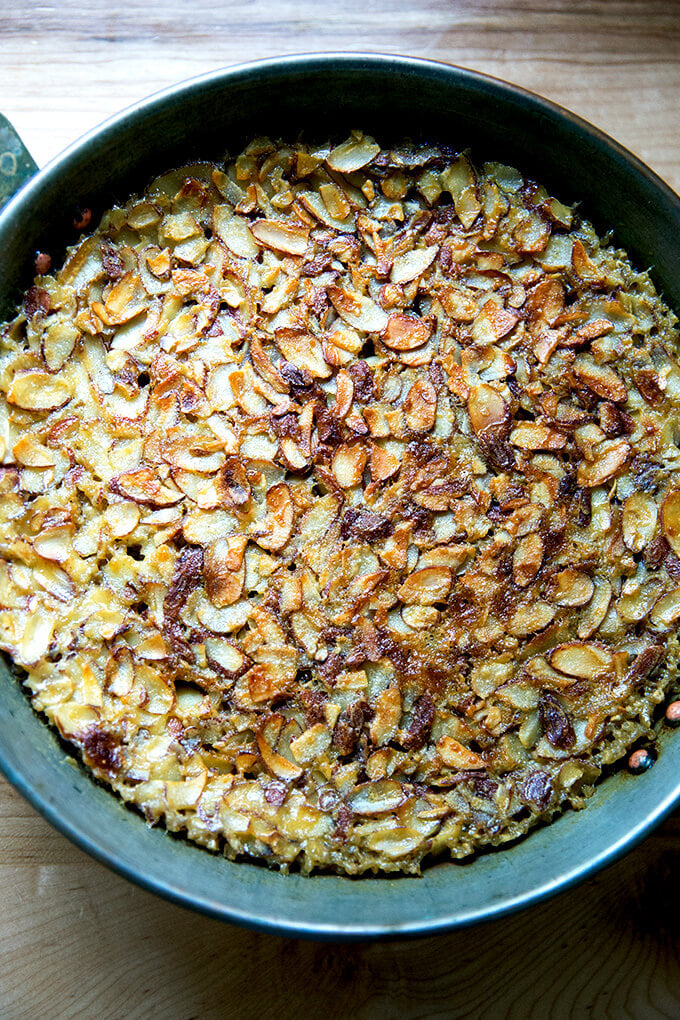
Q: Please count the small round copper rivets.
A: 4